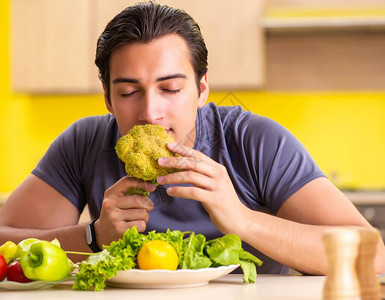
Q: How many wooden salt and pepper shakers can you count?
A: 2